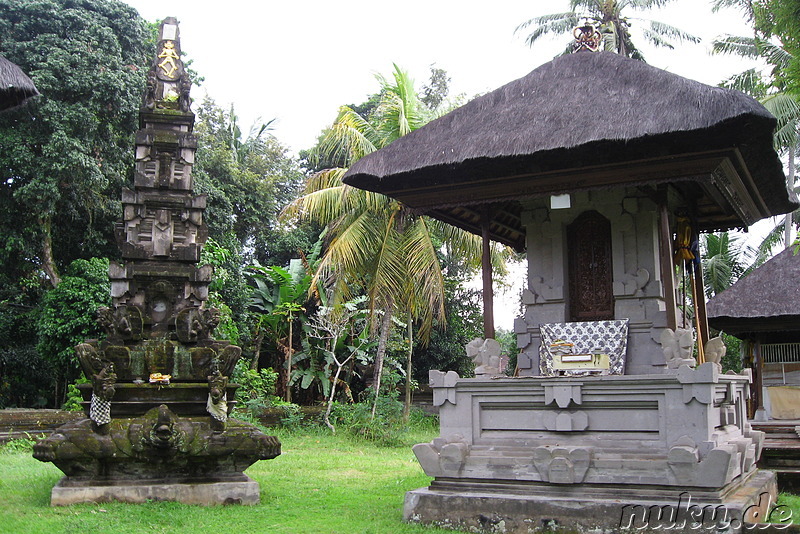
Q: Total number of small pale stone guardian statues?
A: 3